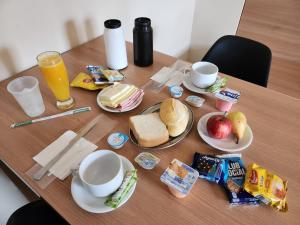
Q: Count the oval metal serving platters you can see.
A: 1